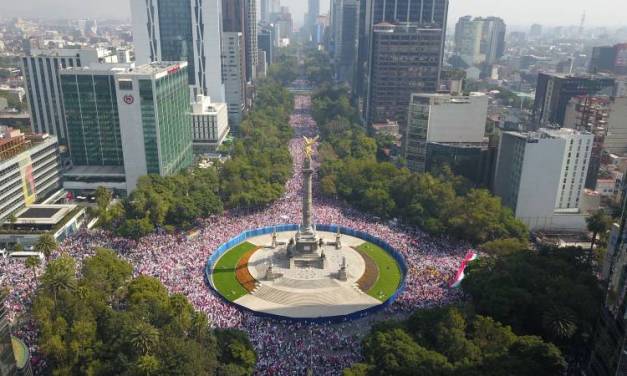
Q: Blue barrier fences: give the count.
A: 1